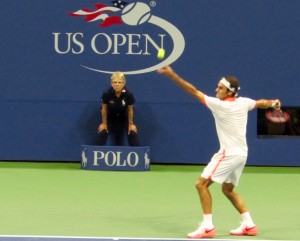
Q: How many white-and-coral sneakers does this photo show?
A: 2